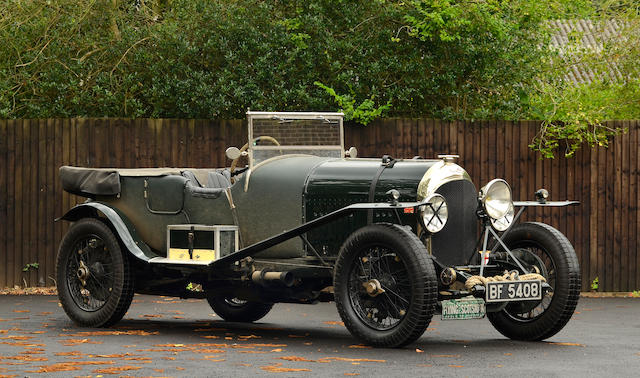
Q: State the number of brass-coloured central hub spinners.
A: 2